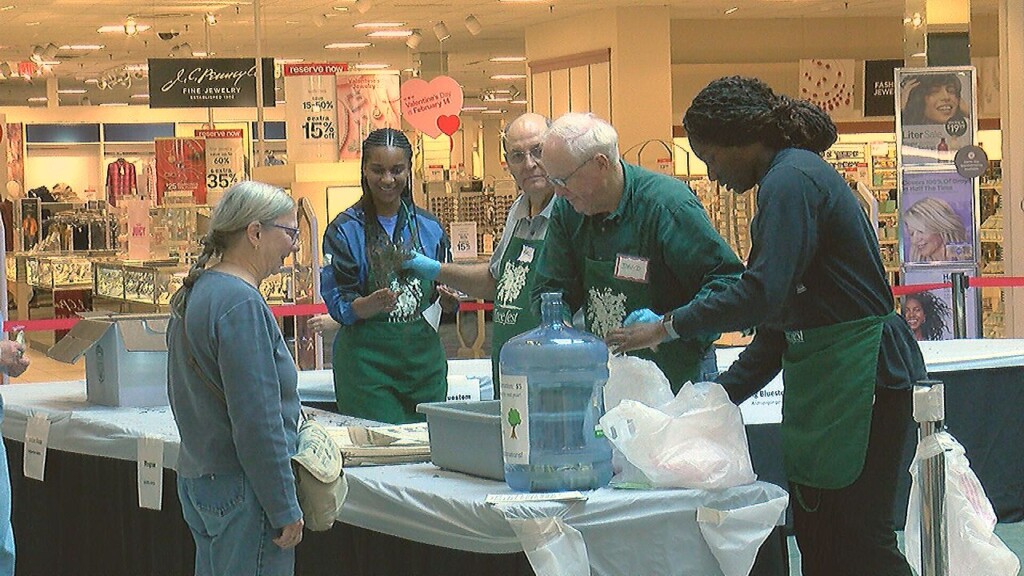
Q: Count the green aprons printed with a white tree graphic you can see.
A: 3